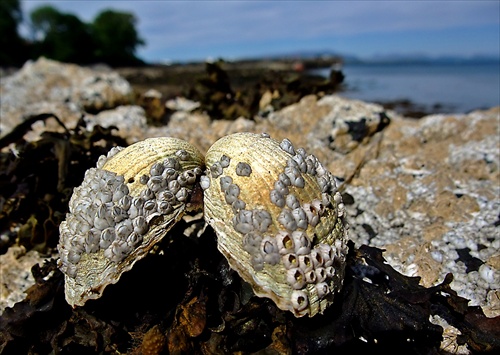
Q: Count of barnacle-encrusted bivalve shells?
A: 2